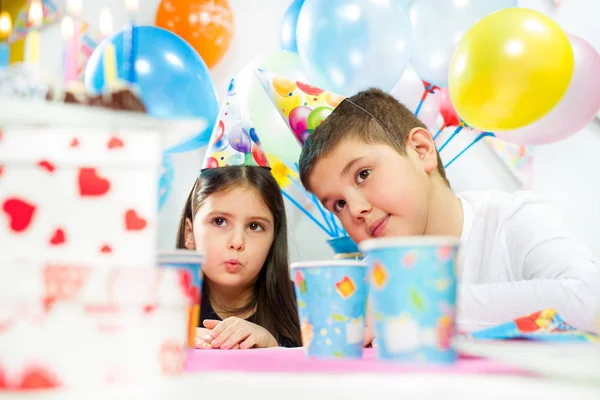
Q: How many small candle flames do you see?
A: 6